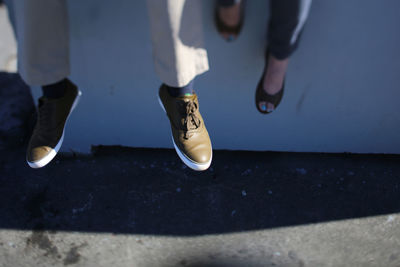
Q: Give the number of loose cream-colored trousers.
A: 1